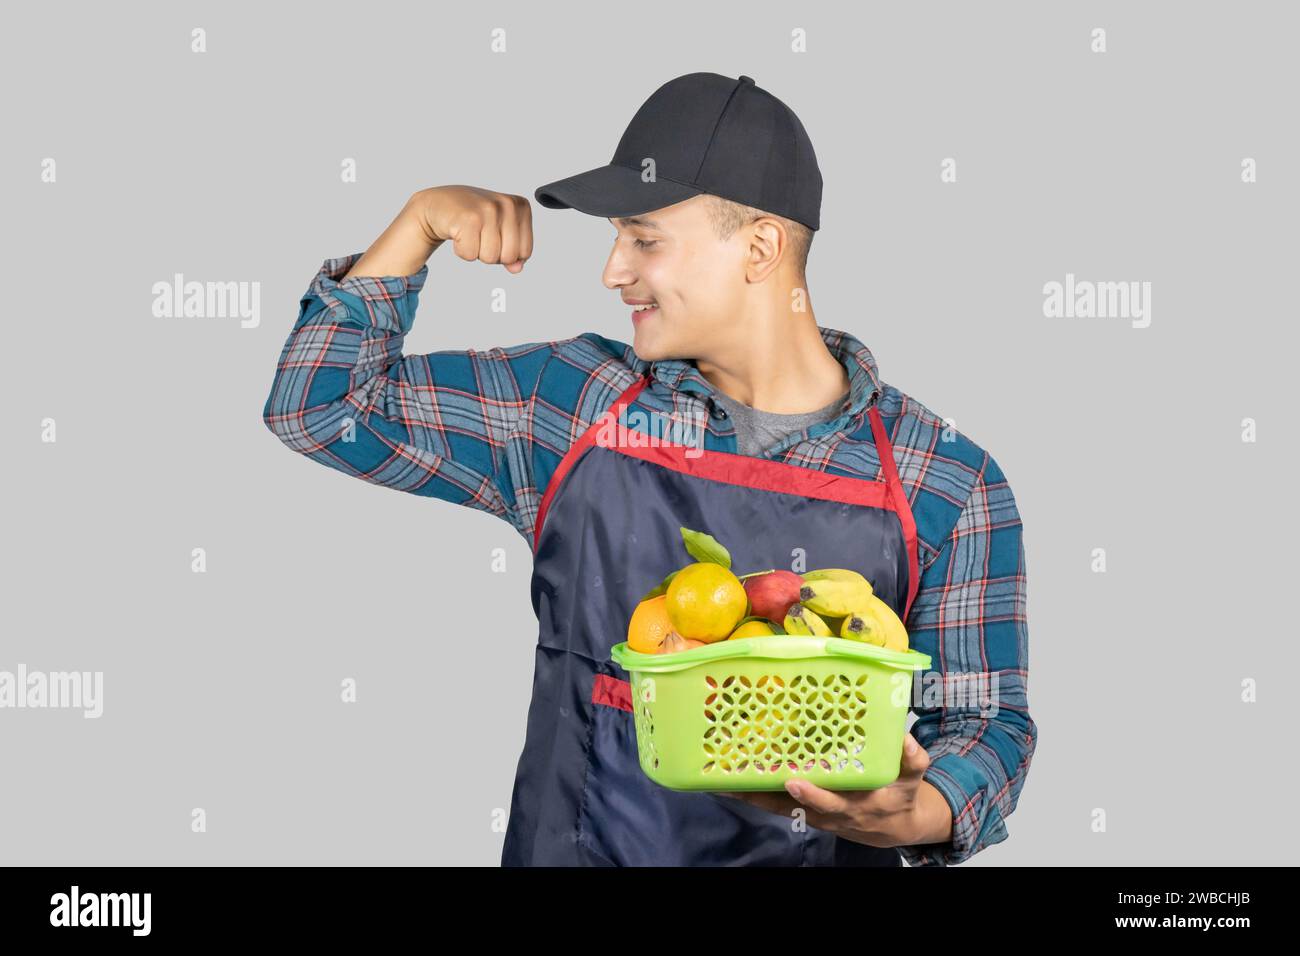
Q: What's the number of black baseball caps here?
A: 1